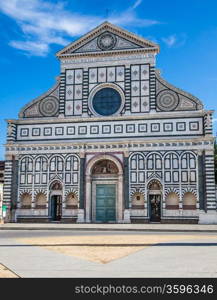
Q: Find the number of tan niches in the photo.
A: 6